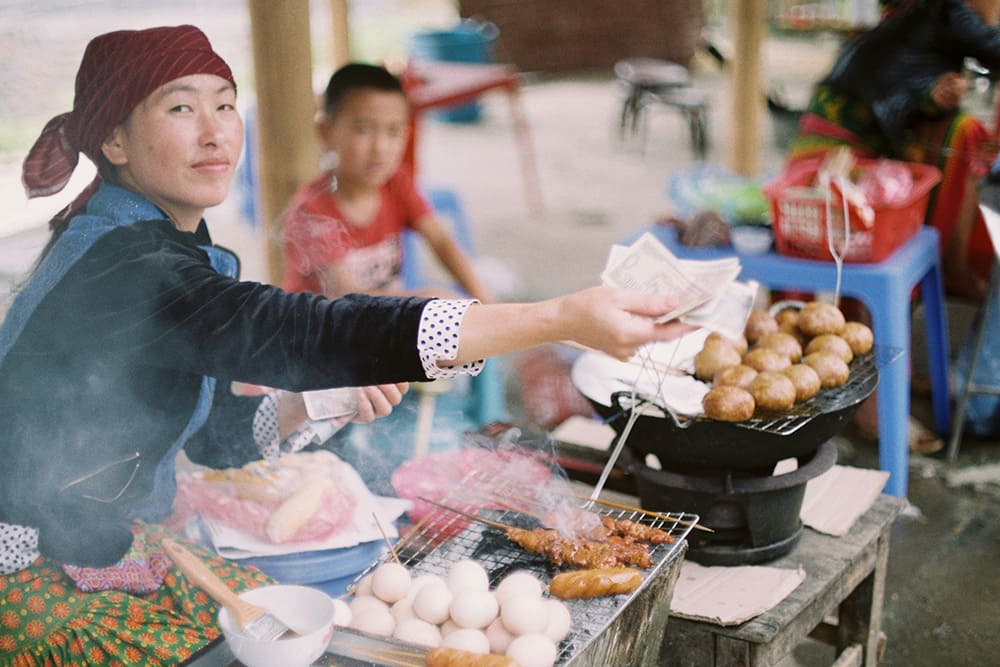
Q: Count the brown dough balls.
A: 14